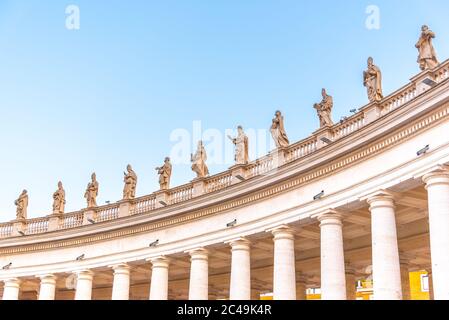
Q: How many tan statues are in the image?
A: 11